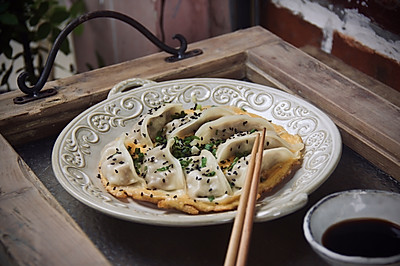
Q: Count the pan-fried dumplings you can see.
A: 8